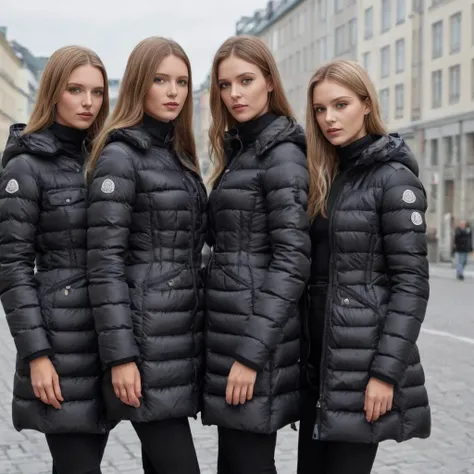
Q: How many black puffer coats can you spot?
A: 4